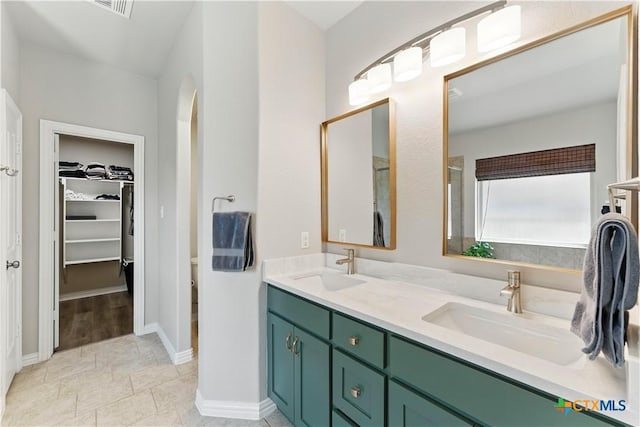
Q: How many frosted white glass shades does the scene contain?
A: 5